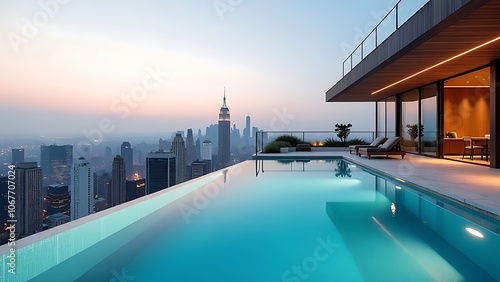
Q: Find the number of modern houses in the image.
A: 1